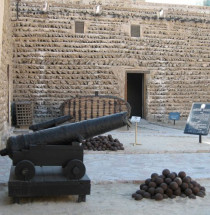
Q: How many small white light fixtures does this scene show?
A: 3